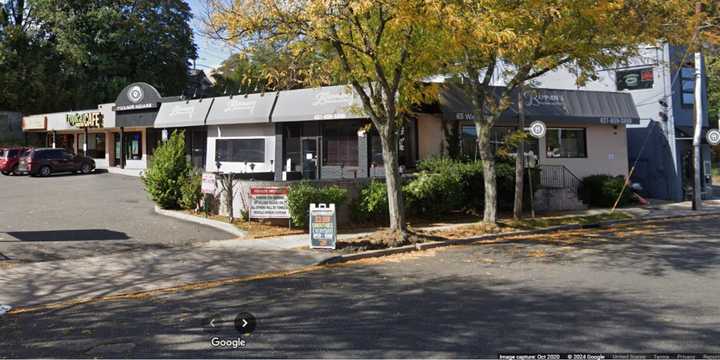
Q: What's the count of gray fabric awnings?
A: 4